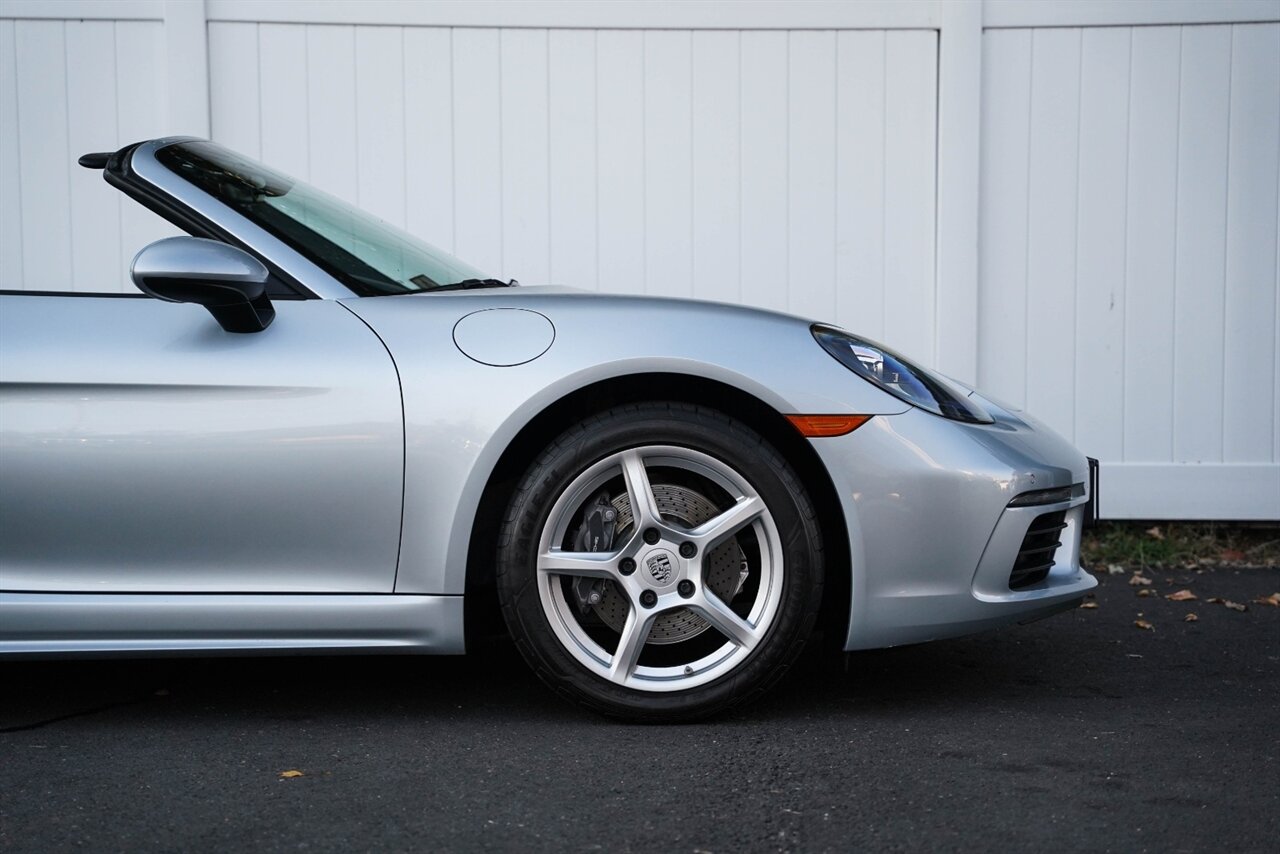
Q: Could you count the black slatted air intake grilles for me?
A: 1